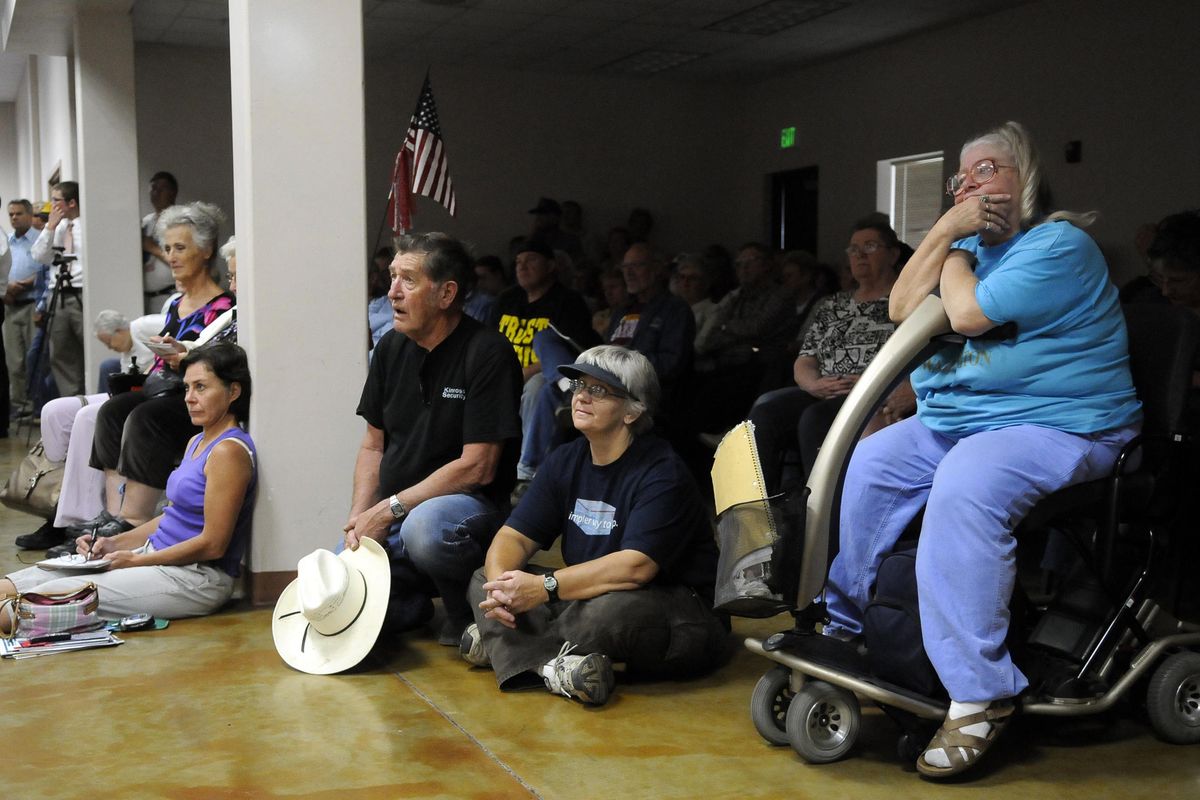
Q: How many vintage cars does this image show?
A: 0